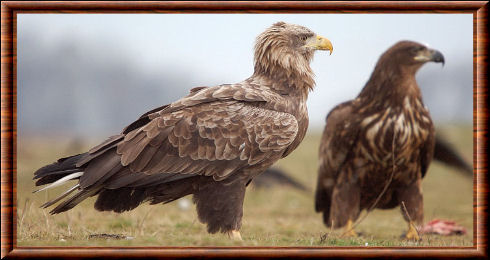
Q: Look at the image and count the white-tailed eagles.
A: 2